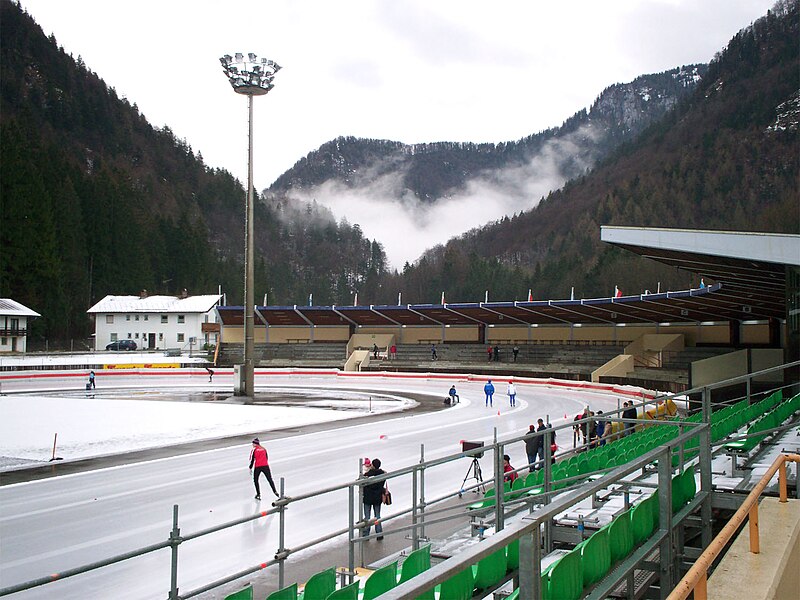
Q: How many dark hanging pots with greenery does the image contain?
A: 0